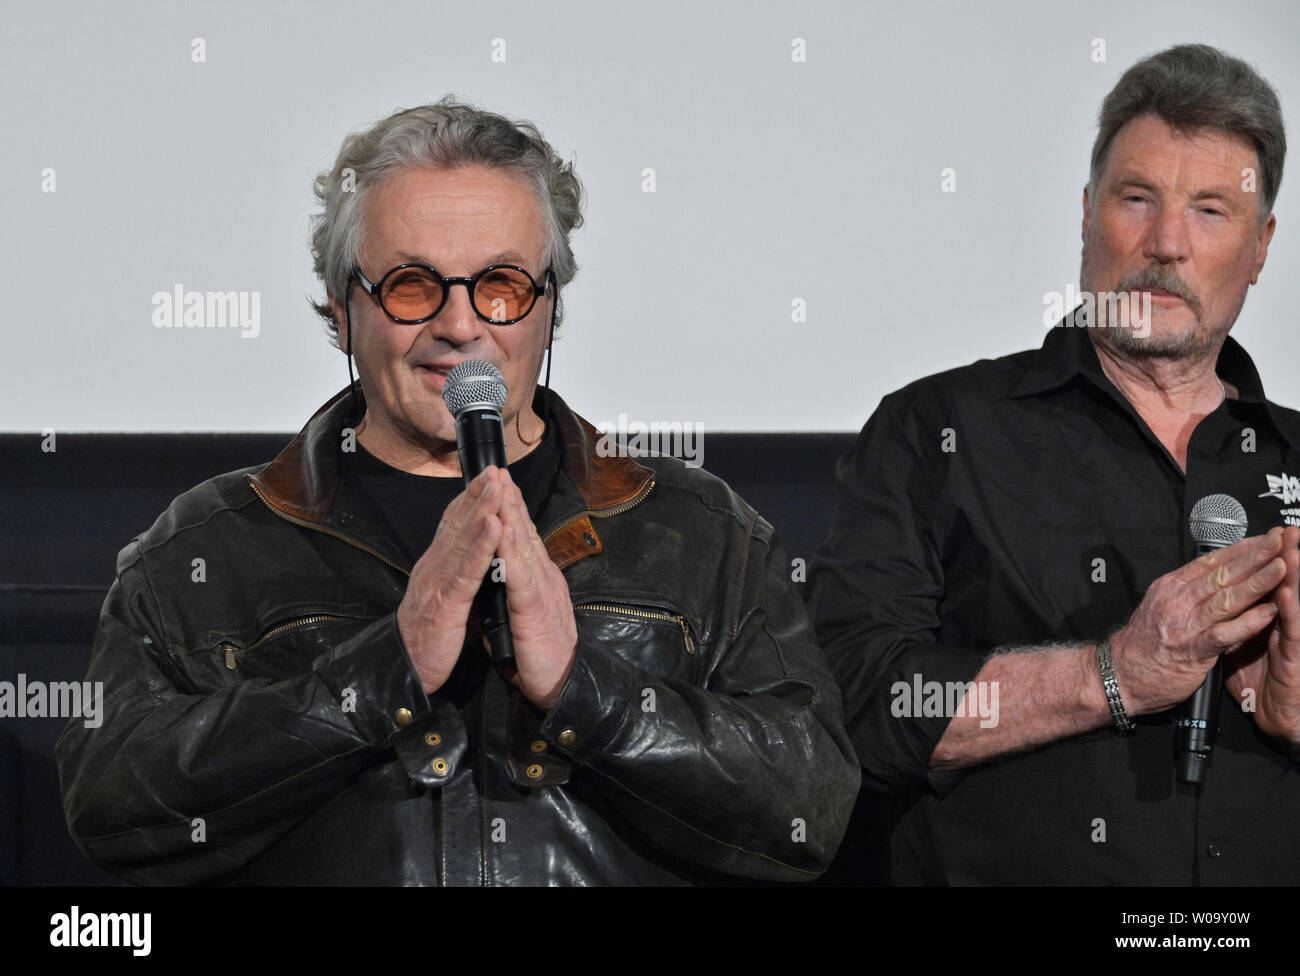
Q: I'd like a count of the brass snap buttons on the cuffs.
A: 6